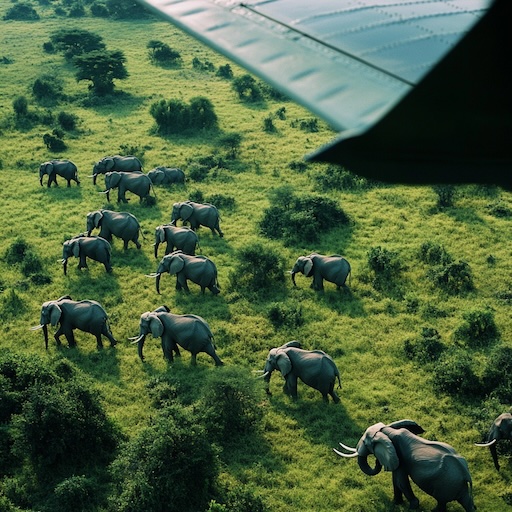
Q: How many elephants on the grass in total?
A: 15